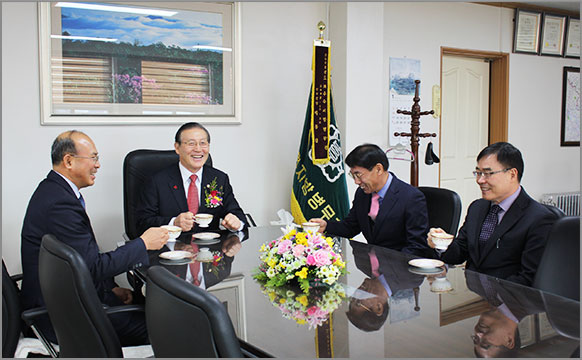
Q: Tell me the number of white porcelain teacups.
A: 4